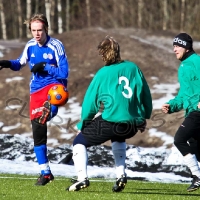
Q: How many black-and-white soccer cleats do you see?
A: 3